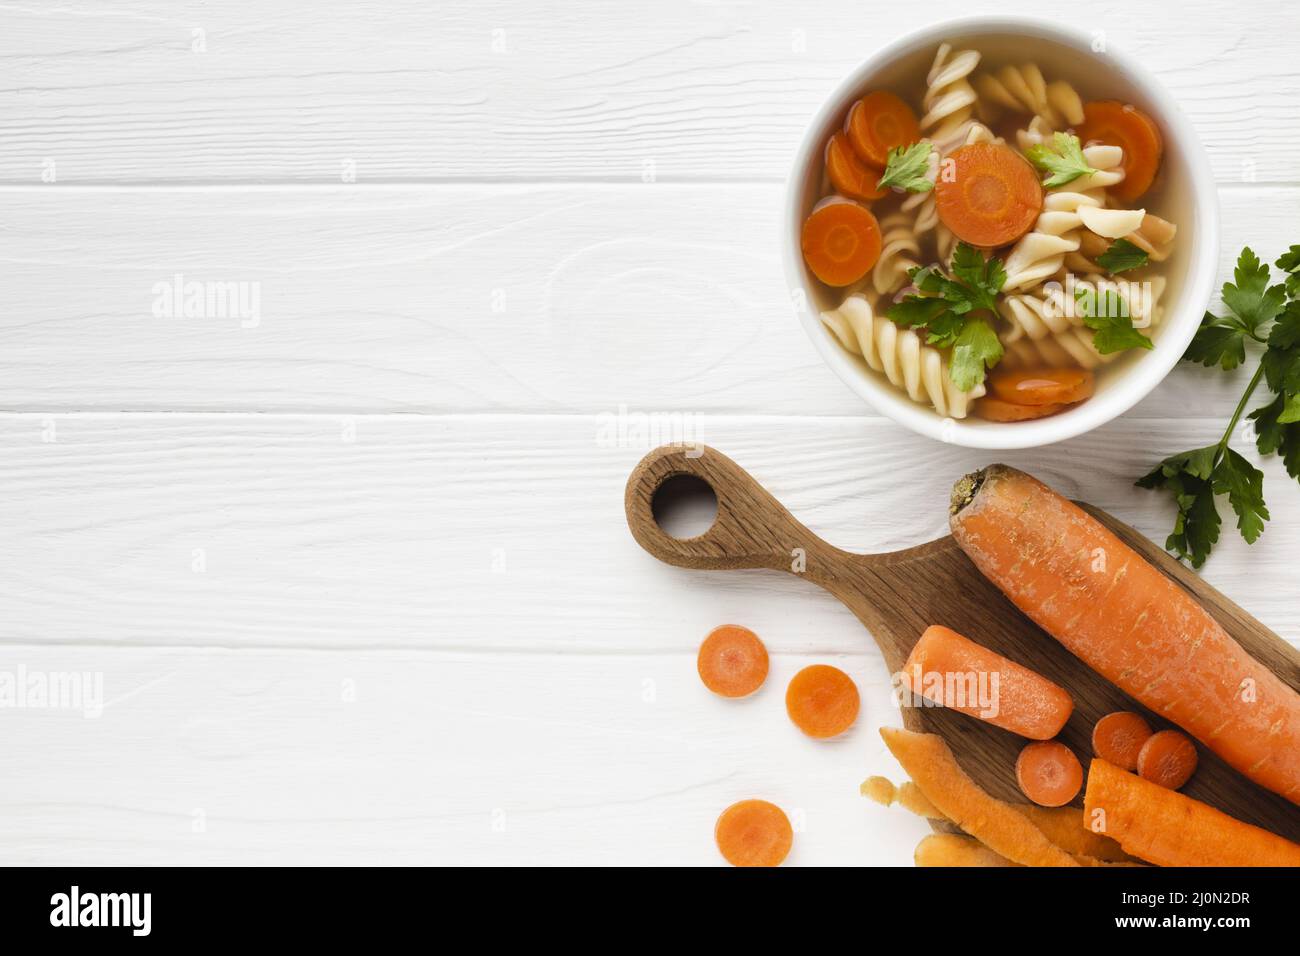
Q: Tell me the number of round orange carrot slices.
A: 13